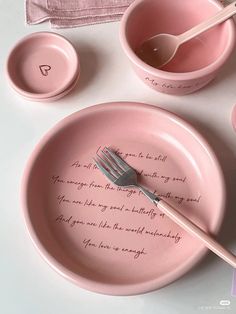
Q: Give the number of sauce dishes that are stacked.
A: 2